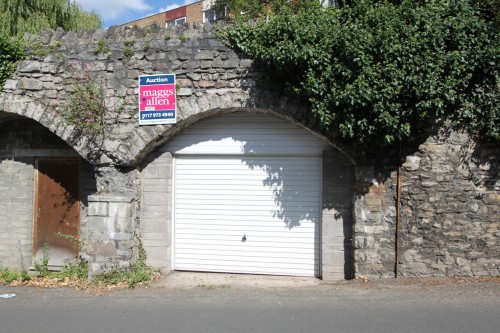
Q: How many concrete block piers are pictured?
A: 2